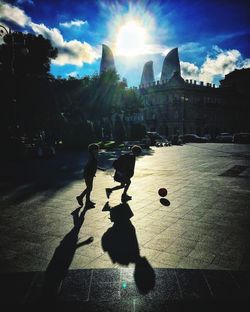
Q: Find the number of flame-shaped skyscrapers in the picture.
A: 3